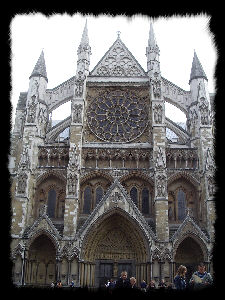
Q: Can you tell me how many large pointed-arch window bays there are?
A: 4